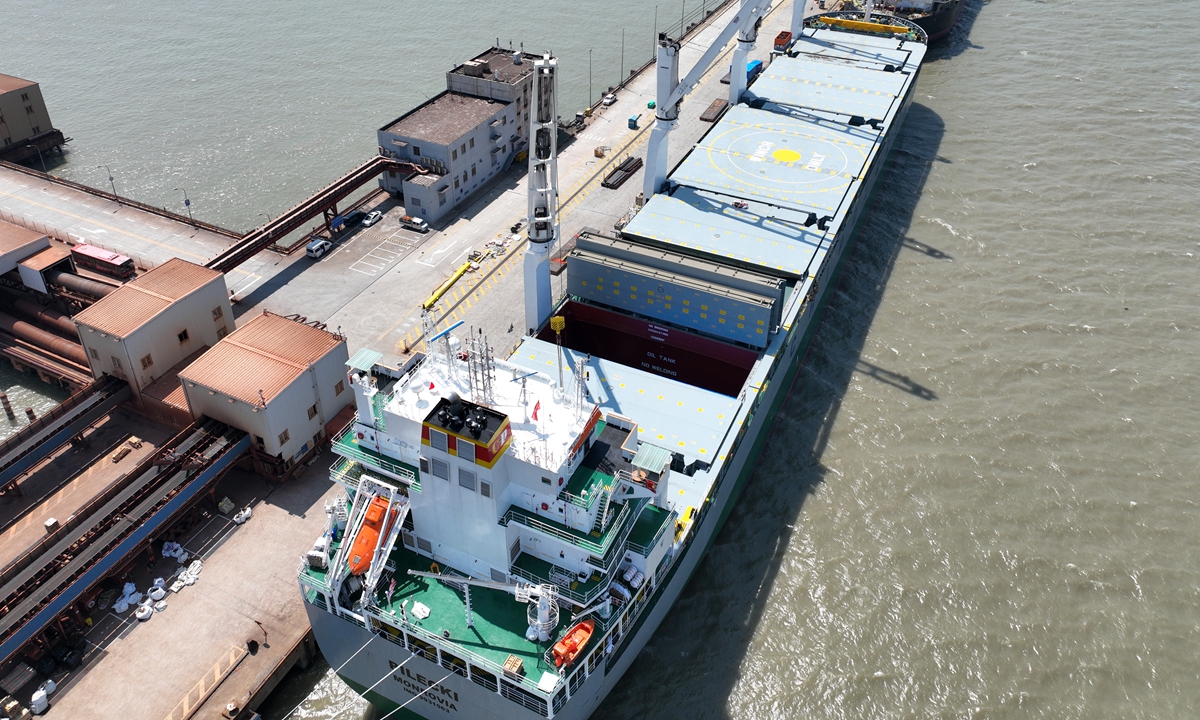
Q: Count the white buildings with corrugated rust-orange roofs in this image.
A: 2